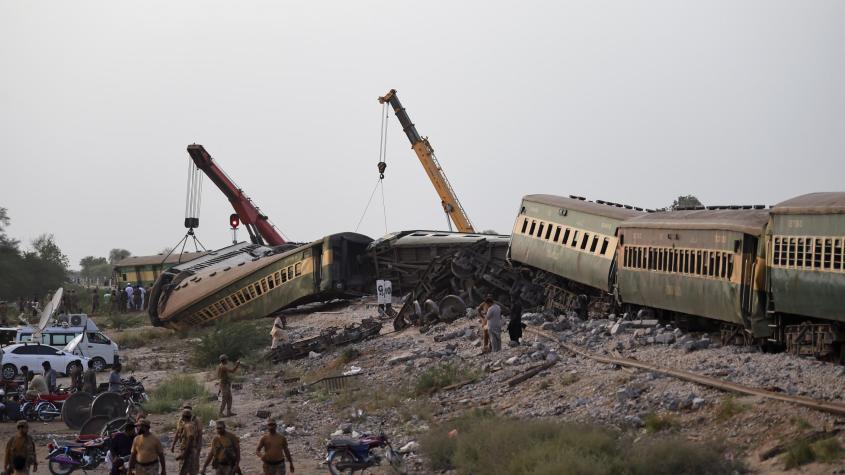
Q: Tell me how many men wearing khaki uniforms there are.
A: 7